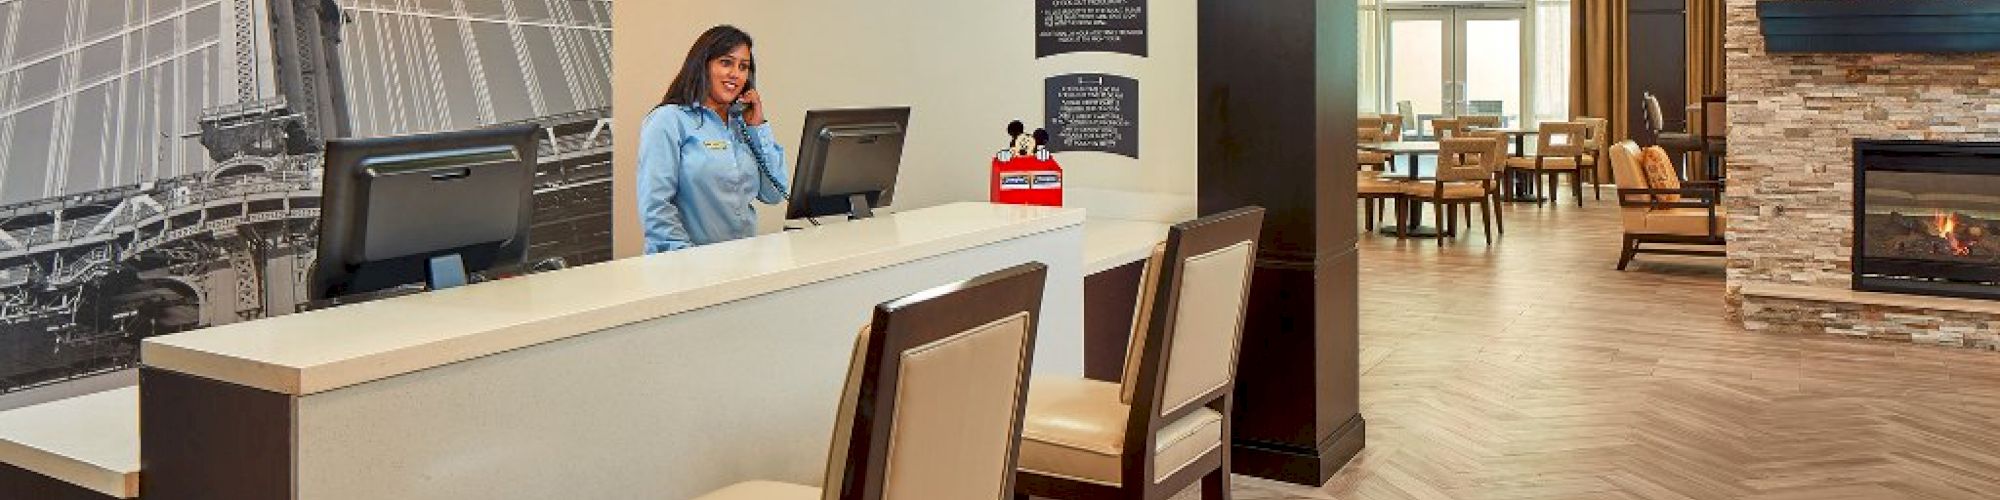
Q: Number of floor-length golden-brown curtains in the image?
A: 2